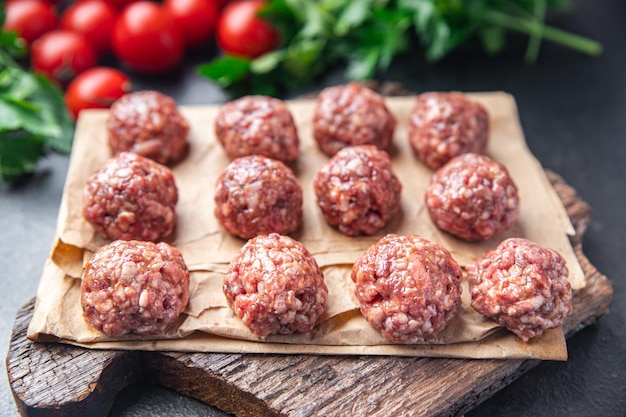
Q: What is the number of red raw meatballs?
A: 12